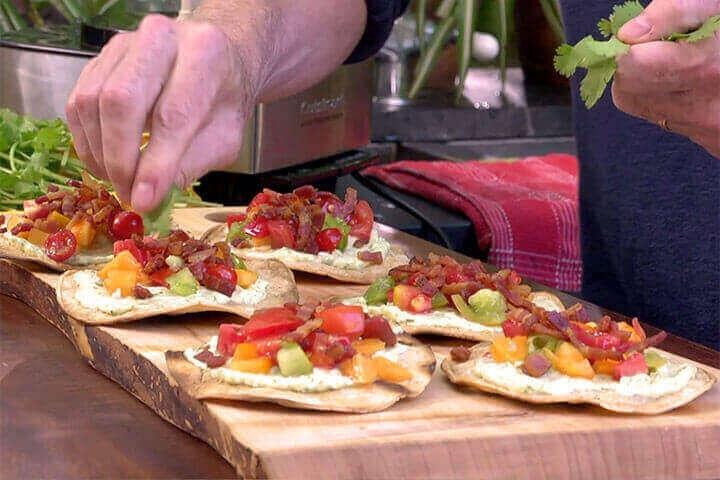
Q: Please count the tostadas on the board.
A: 6